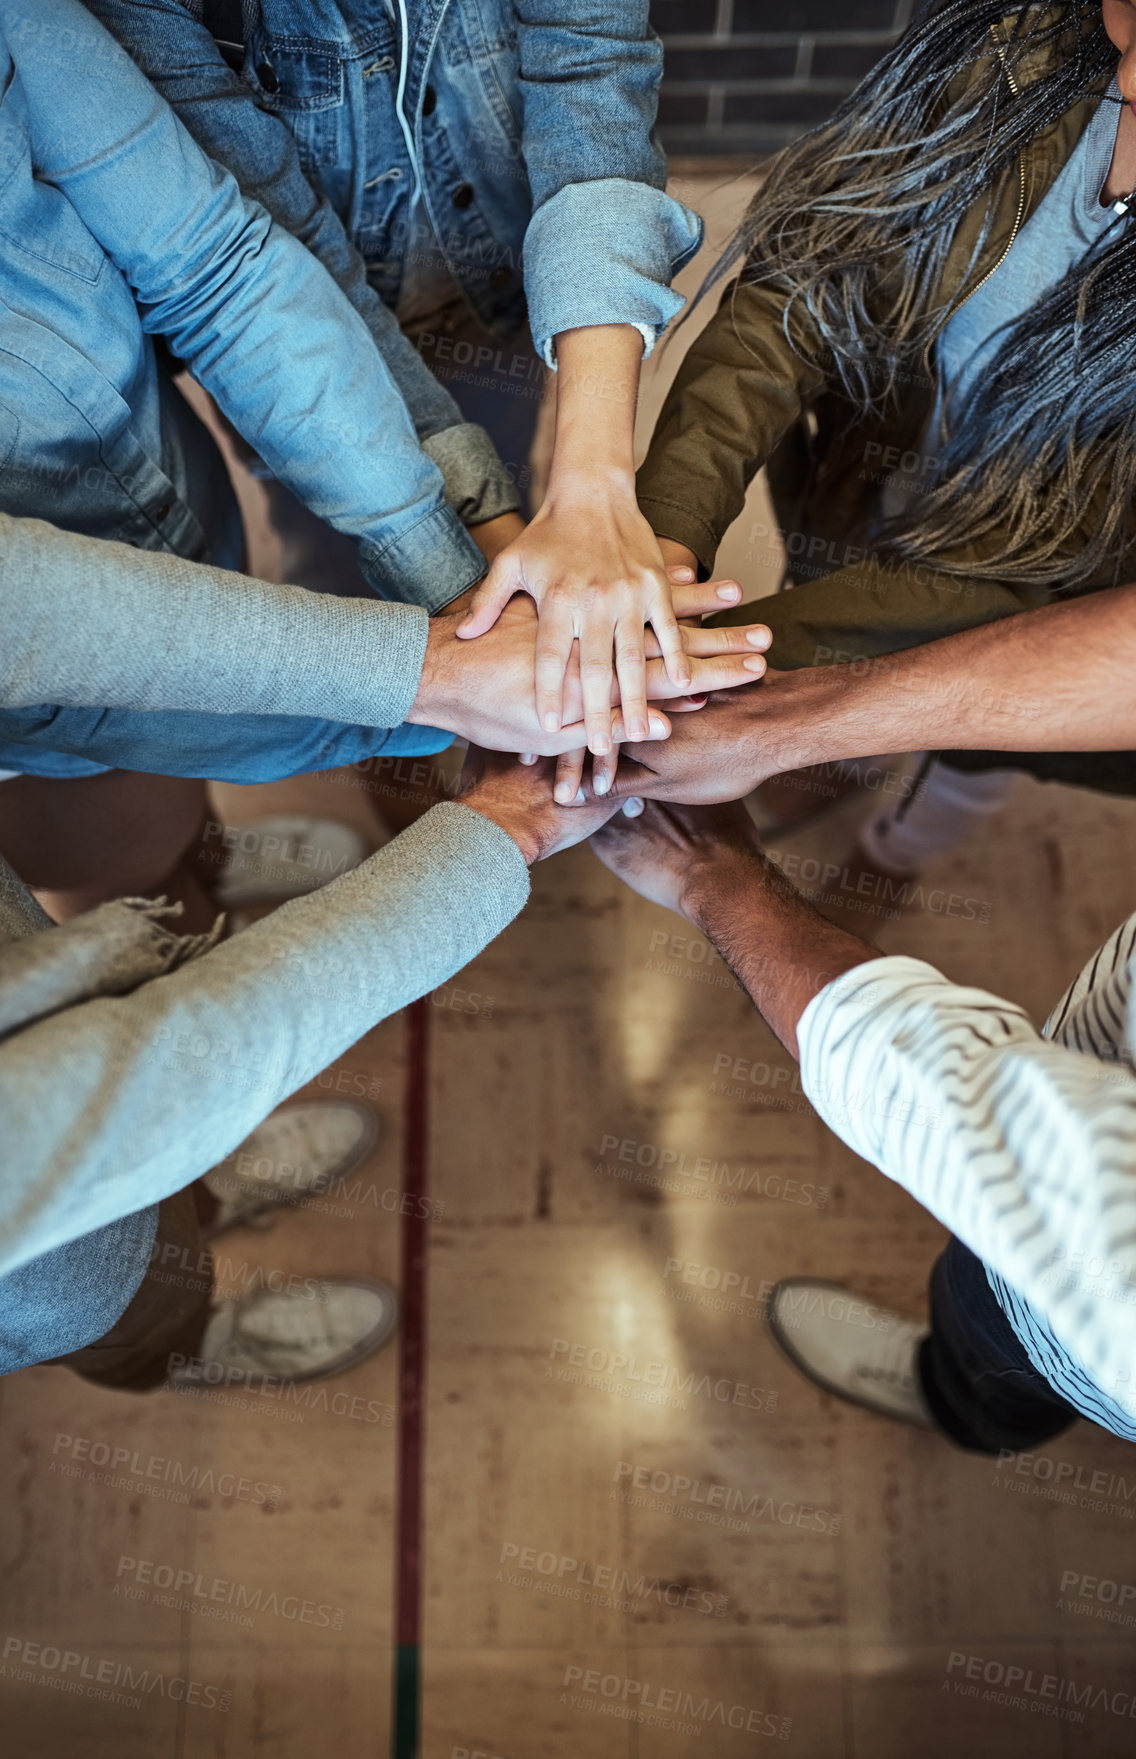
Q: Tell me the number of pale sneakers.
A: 4